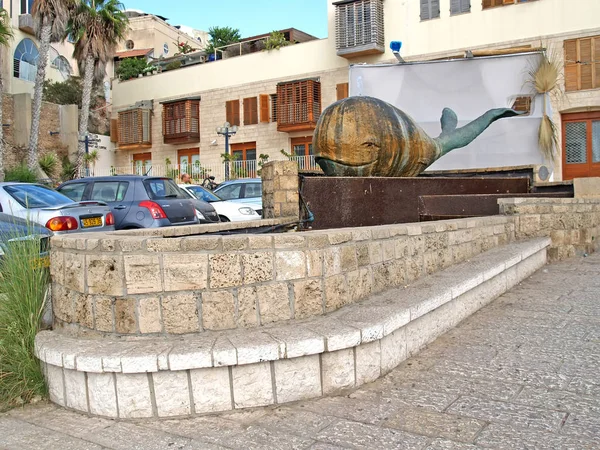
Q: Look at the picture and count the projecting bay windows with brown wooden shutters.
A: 3